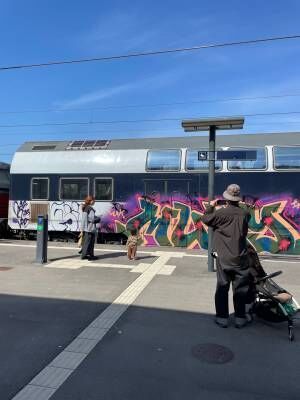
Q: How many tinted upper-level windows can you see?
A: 4